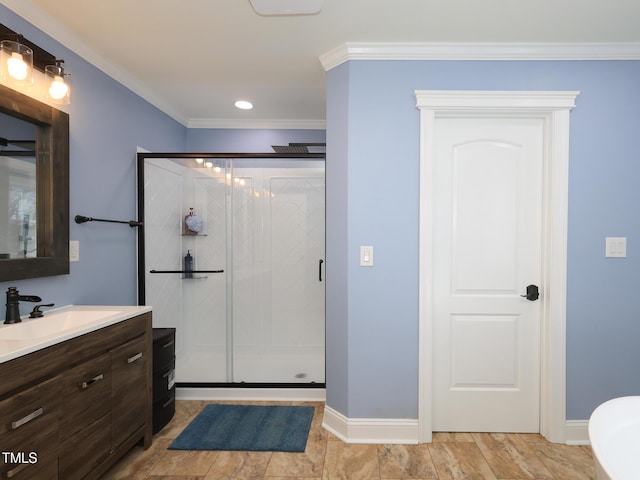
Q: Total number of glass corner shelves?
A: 2